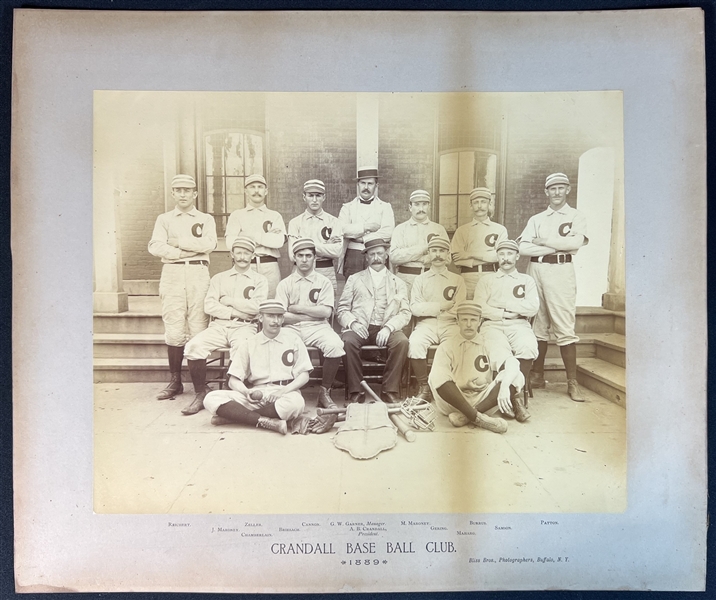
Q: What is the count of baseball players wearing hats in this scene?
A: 12